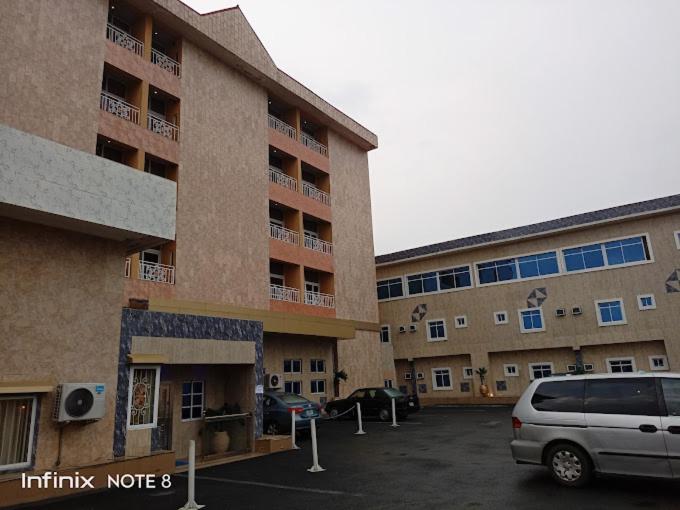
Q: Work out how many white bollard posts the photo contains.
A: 5